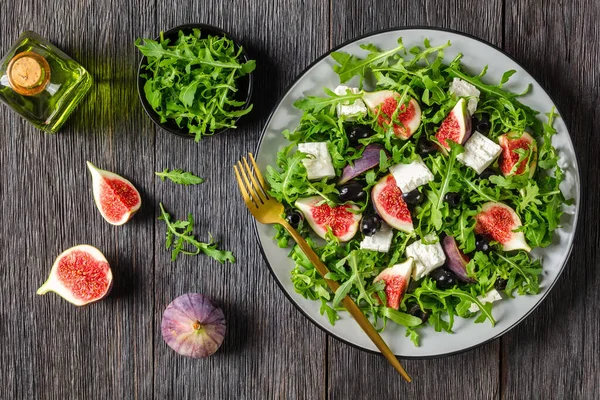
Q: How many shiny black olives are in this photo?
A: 13